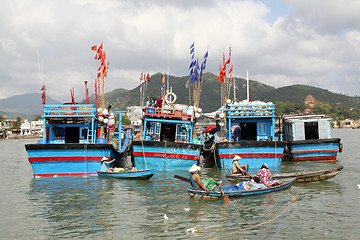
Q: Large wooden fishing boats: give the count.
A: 4